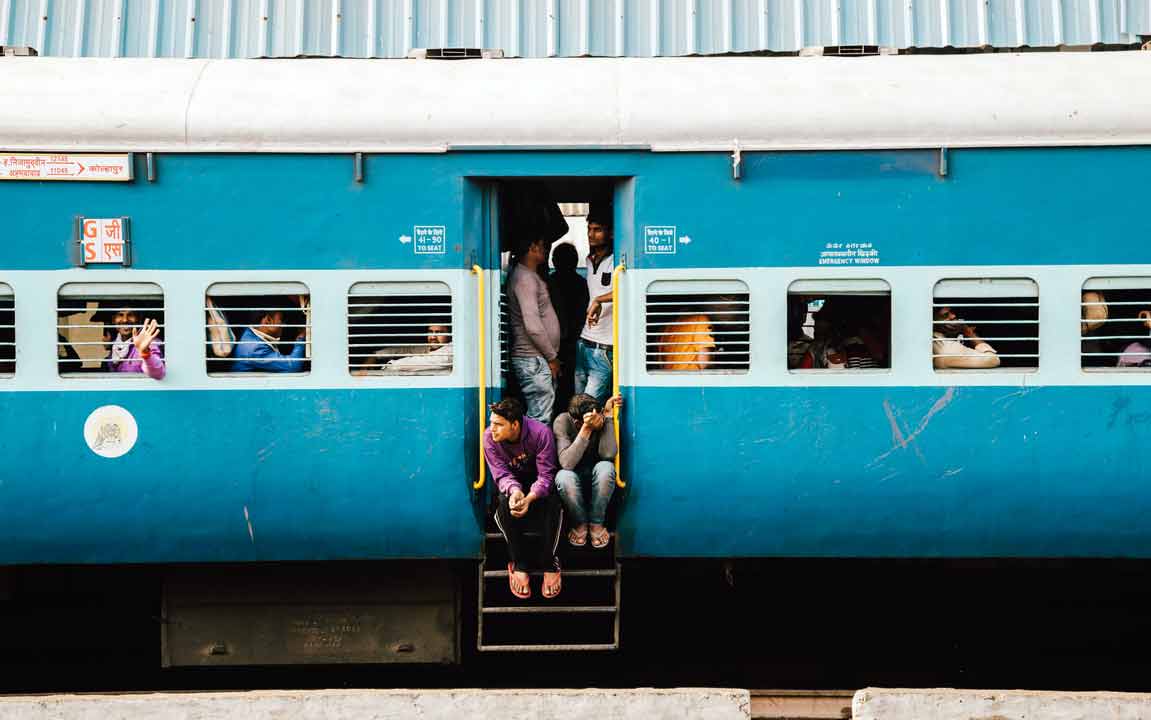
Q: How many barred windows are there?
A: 7